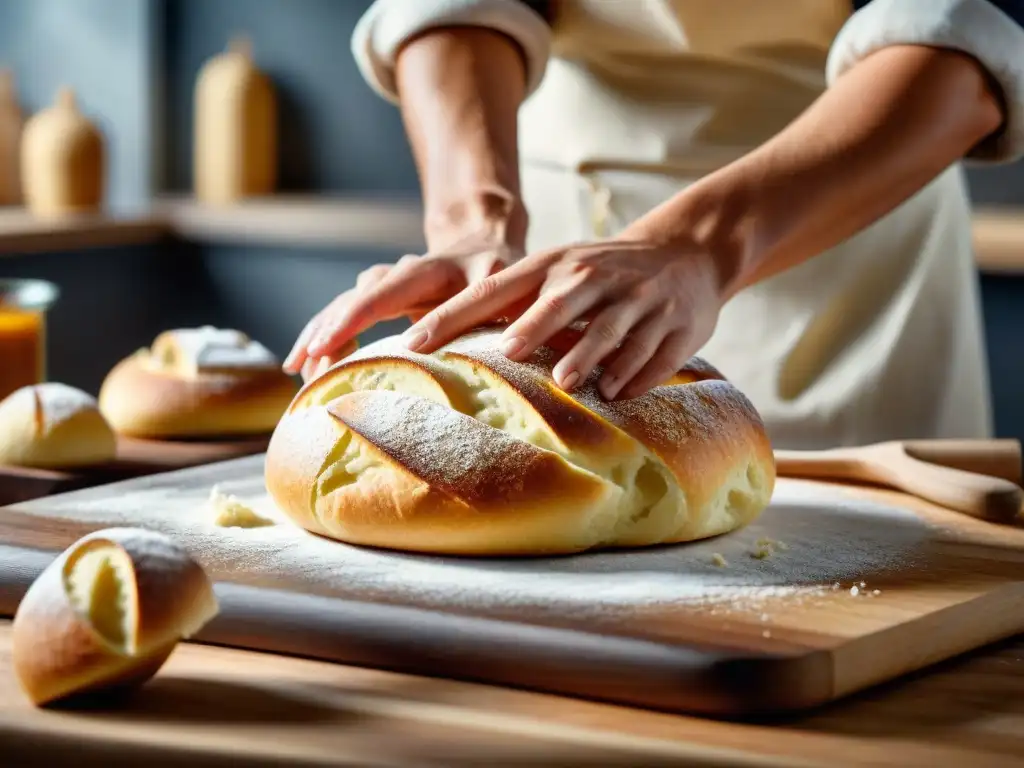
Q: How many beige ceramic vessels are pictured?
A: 3